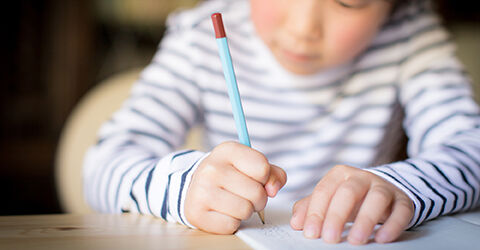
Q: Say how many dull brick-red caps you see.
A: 1